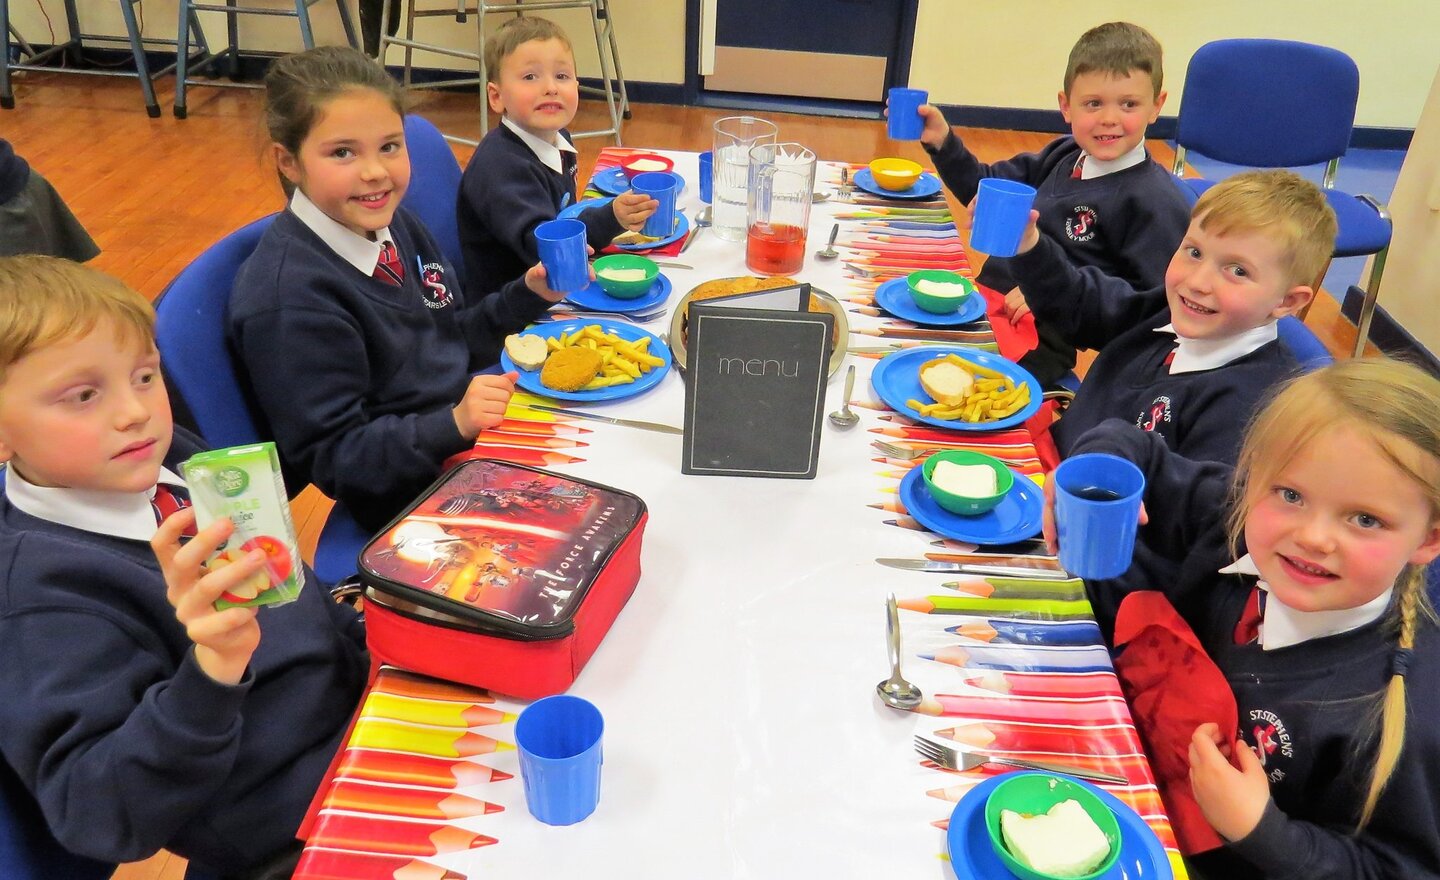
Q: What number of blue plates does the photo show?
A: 9